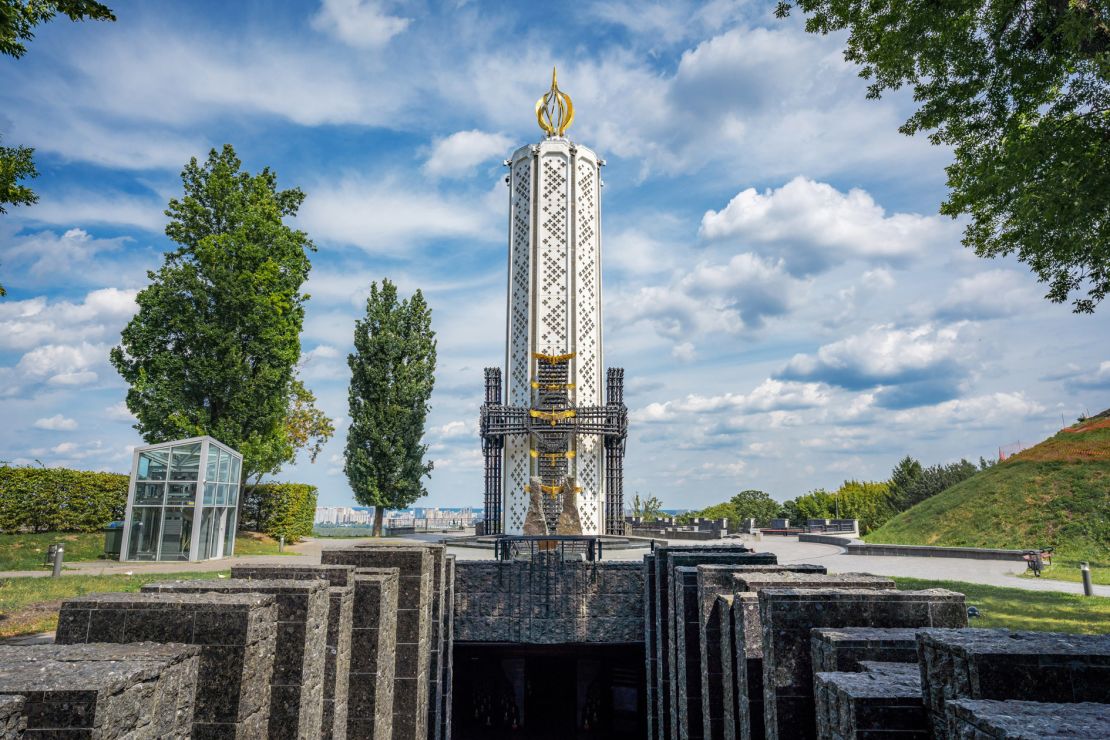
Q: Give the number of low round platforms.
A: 1